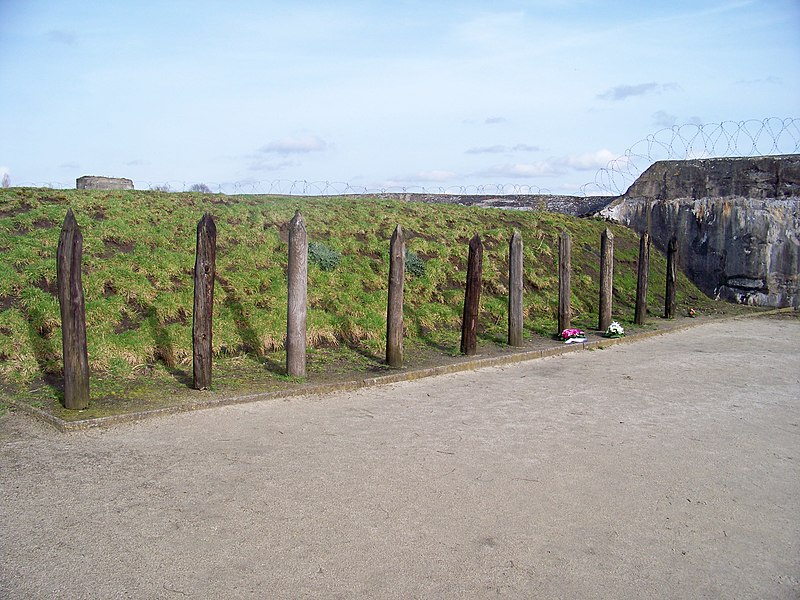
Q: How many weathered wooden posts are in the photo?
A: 10